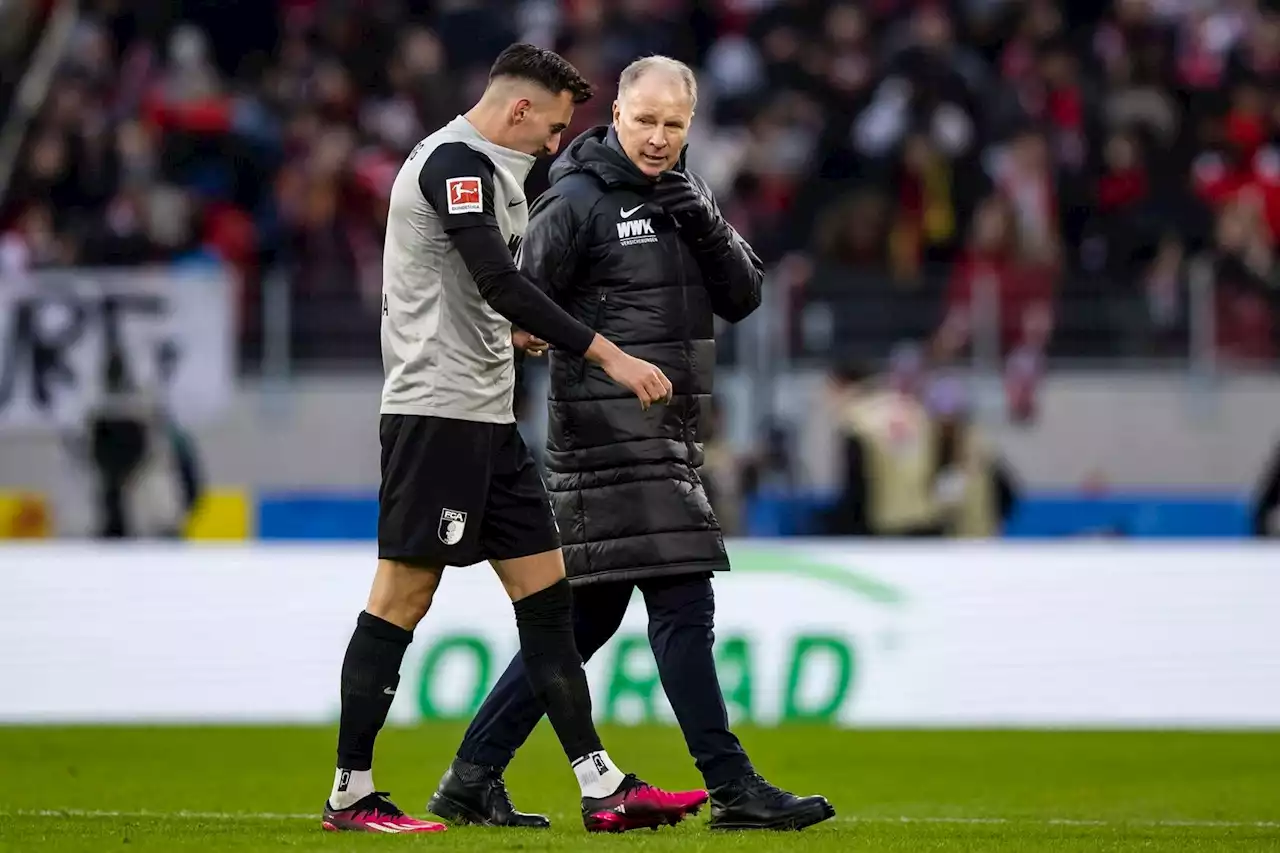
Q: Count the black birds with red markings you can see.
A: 0